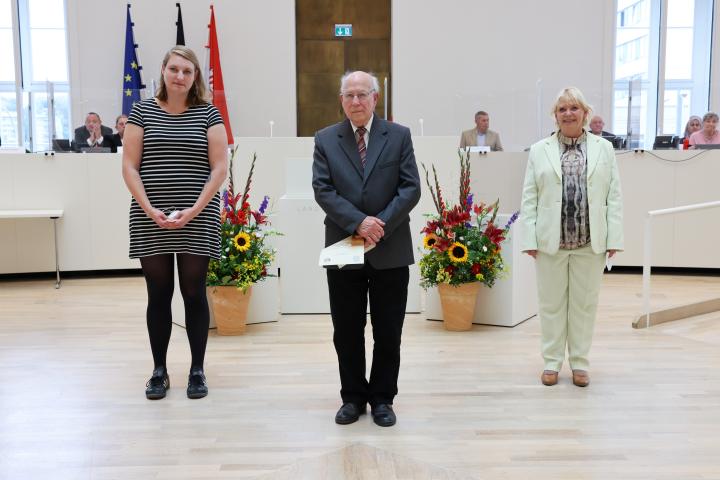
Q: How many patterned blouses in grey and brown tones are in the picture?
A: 1